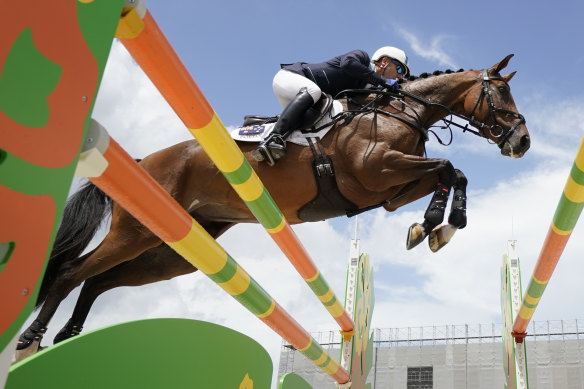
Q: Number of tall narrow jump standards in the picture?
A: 2